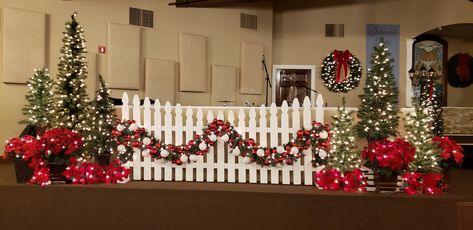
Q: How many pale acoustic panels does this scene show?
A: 7